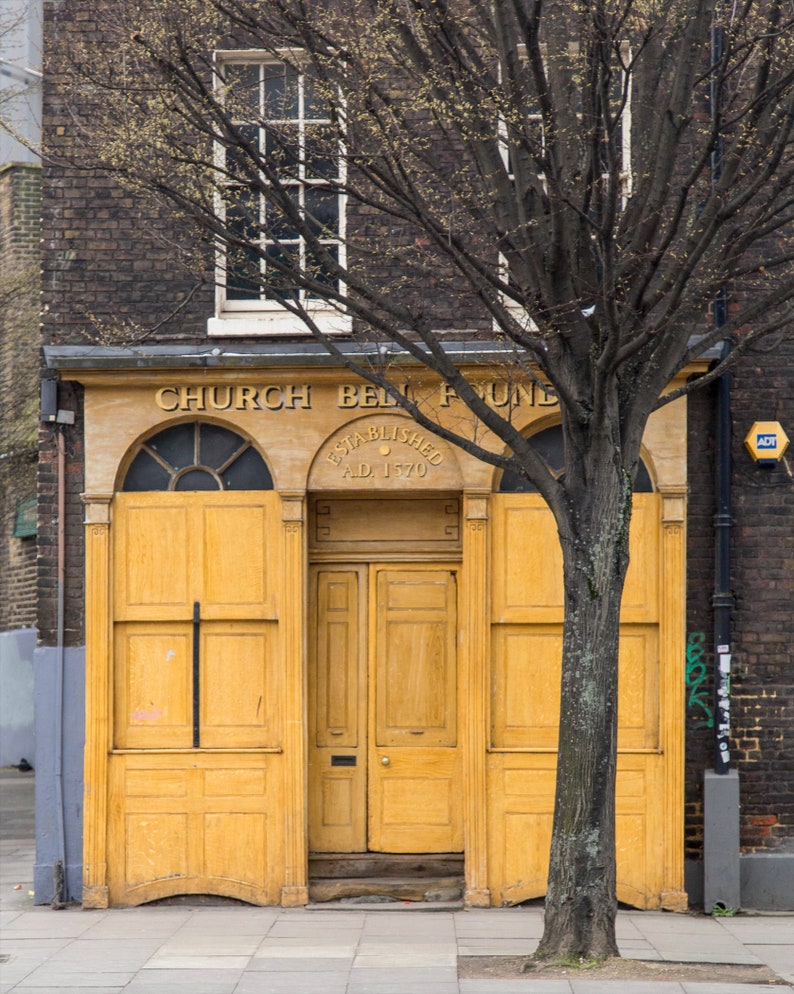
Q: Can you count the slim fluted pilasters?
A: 4